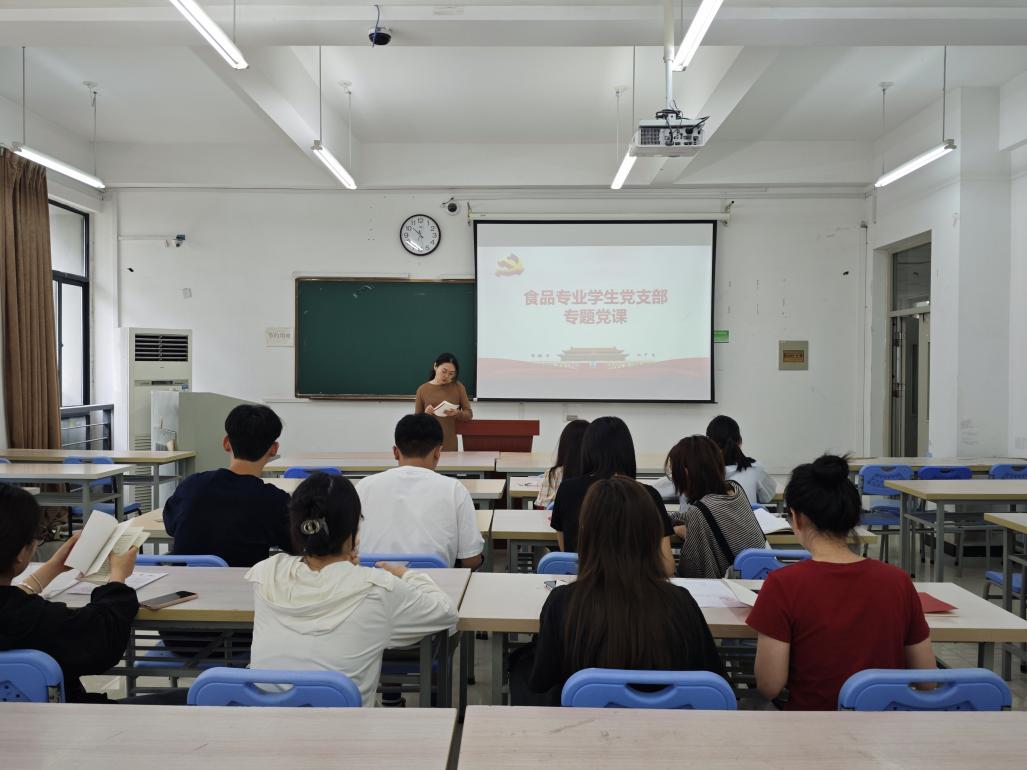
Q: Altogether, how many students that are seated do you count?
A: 10